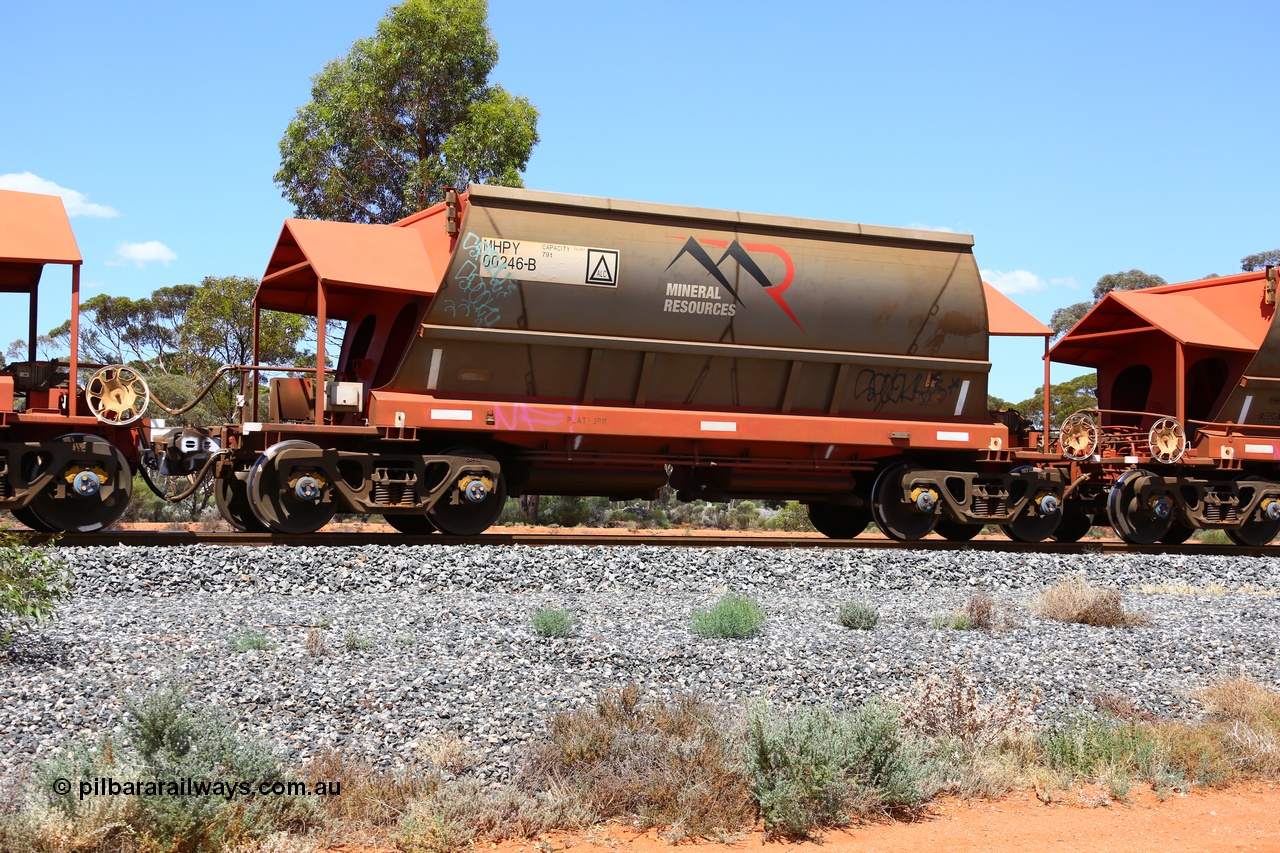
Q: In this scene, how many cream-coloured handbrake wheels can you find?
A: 3